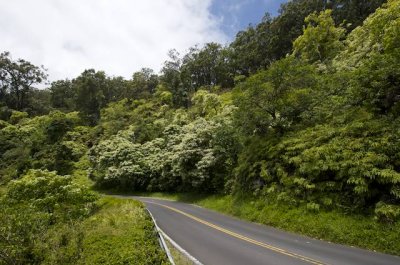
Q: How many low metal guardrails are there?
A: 1